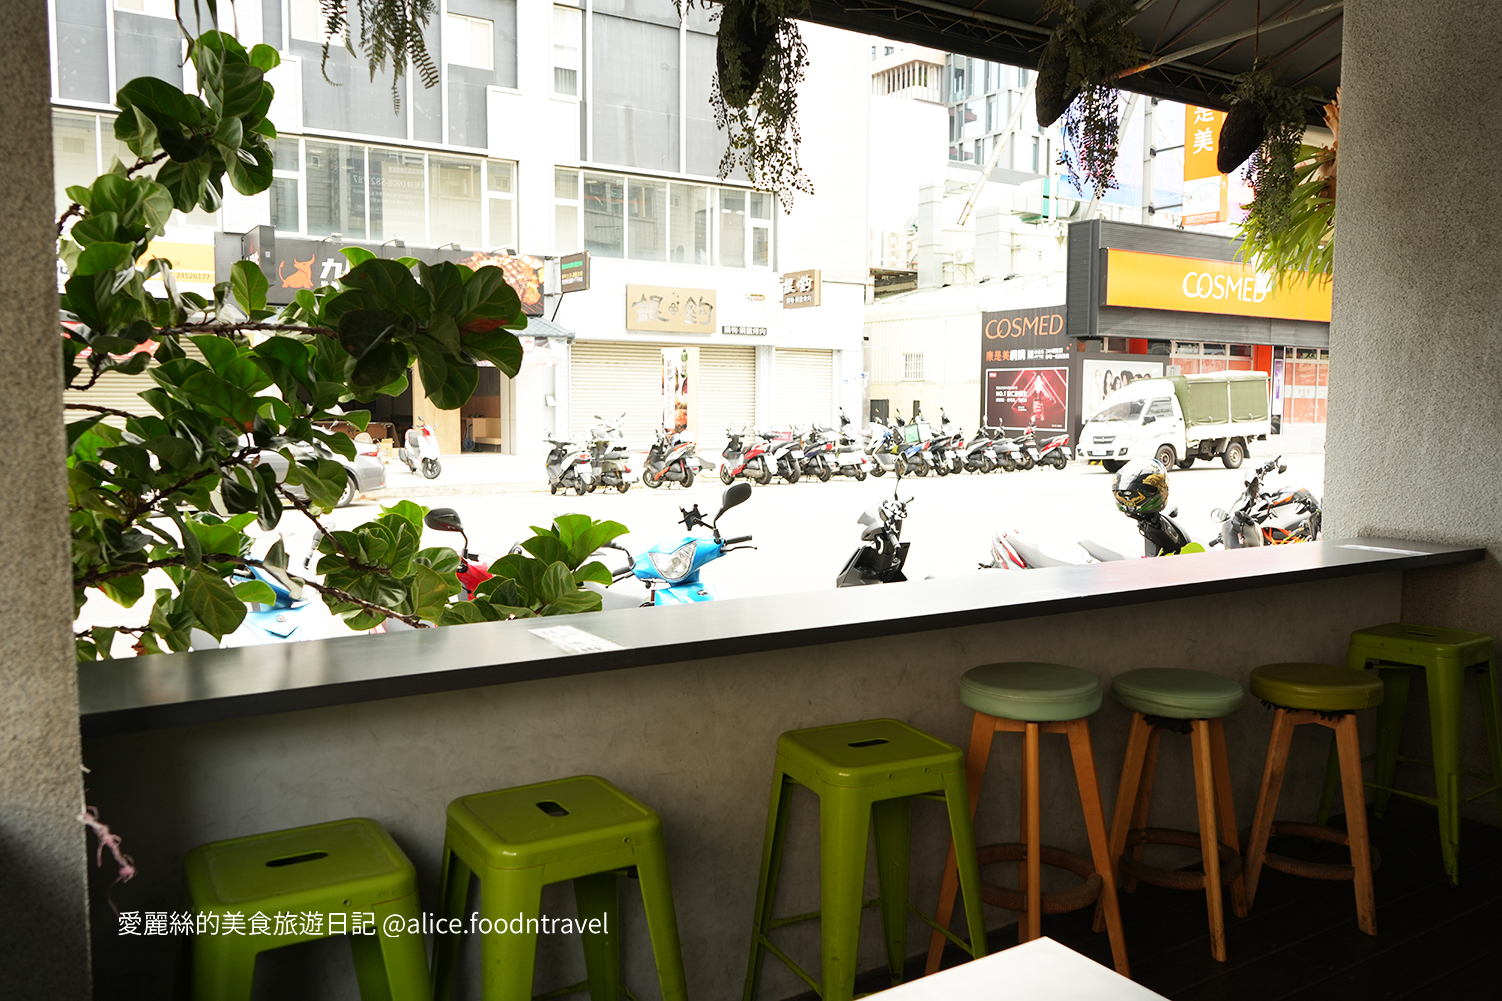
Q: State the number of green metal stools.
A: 4